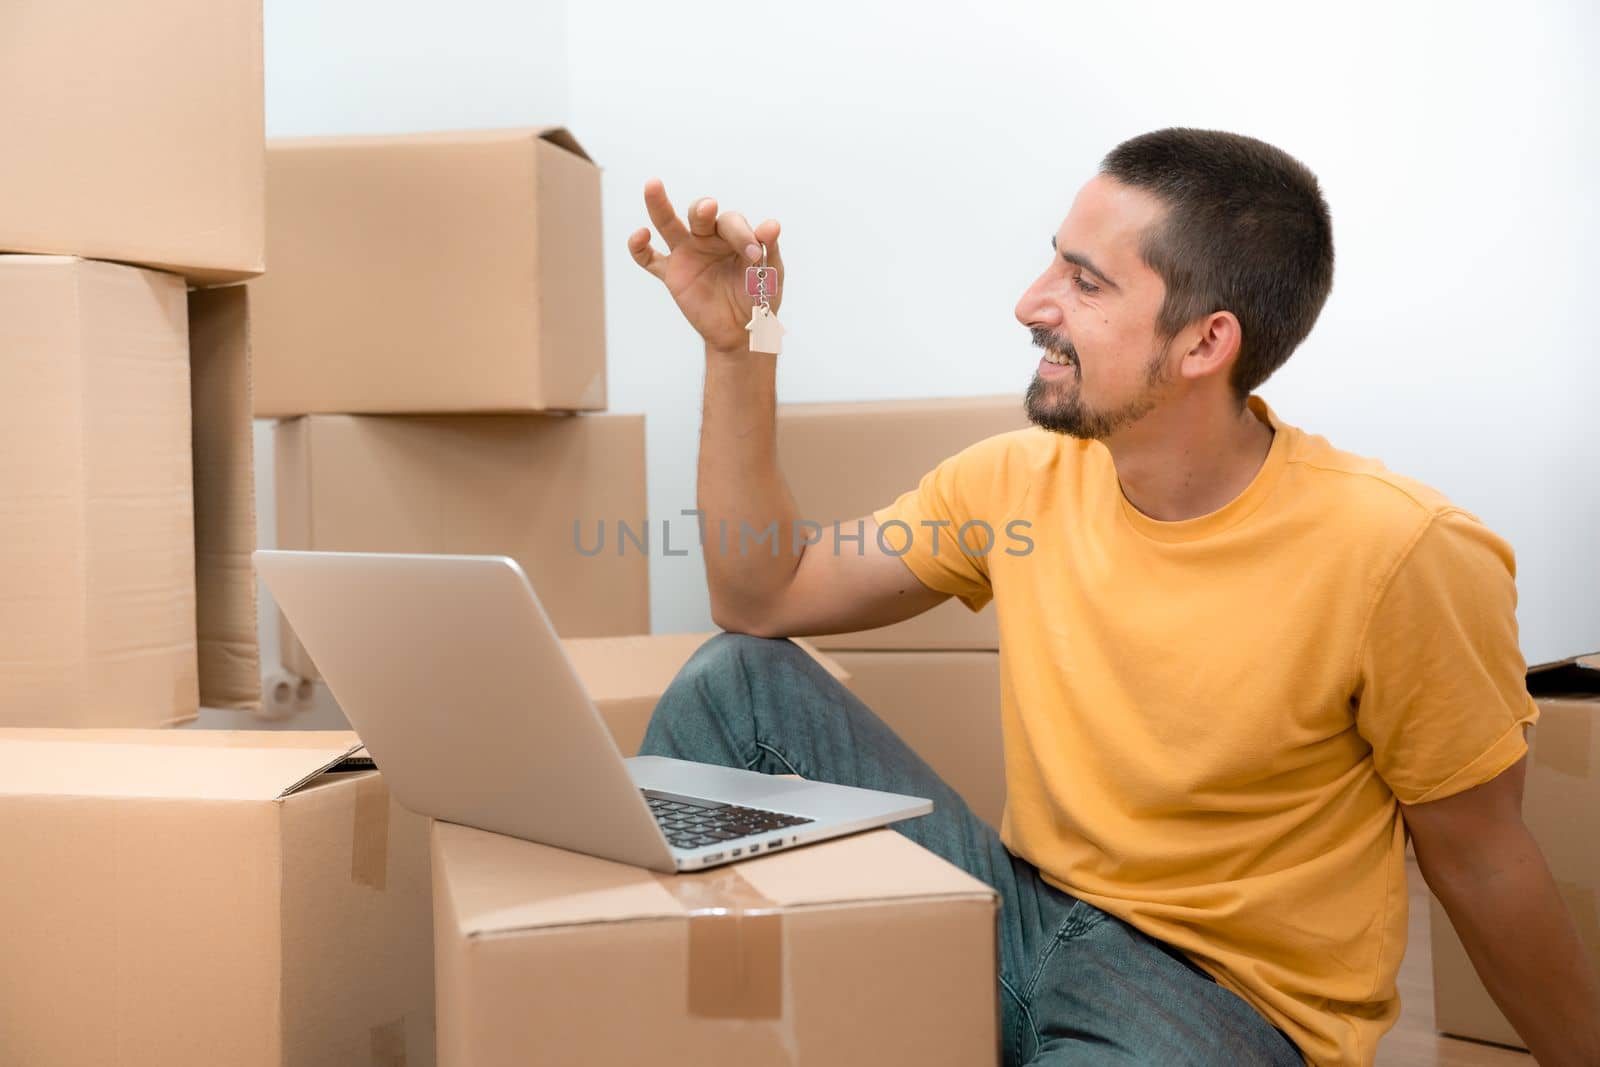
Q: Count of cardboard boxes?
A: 10